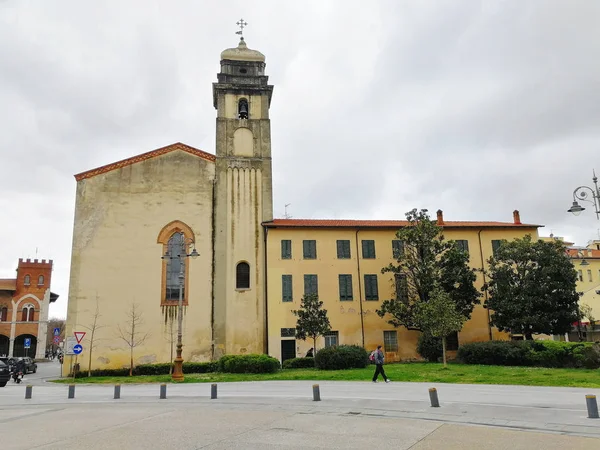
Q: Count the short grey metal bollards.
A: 8